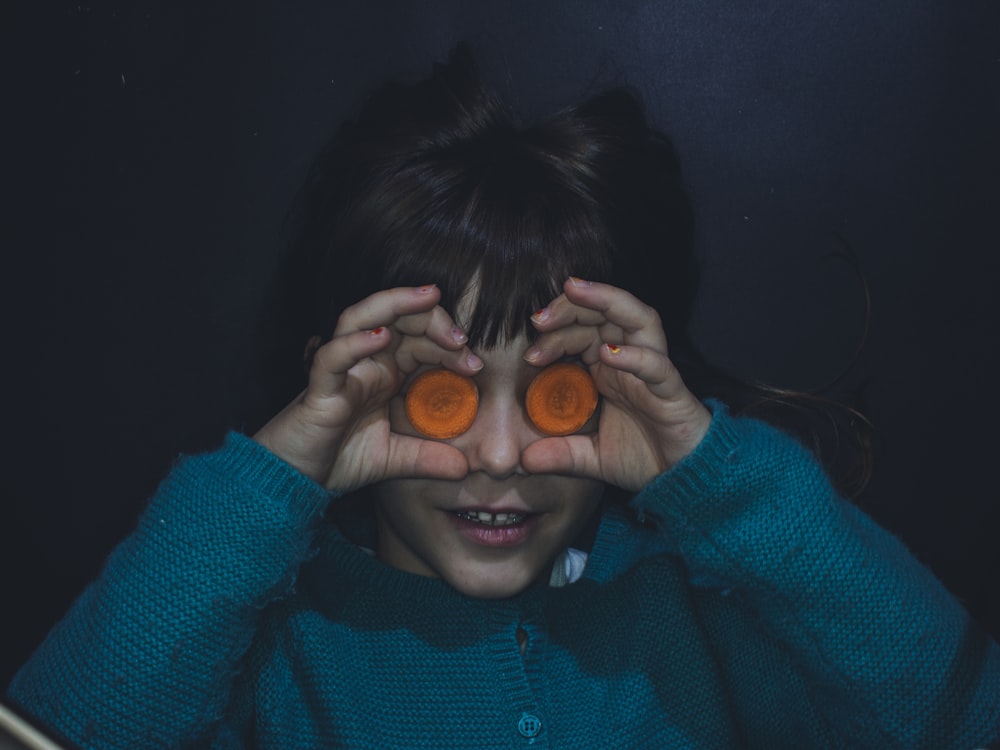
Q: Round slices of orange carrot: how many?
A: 2